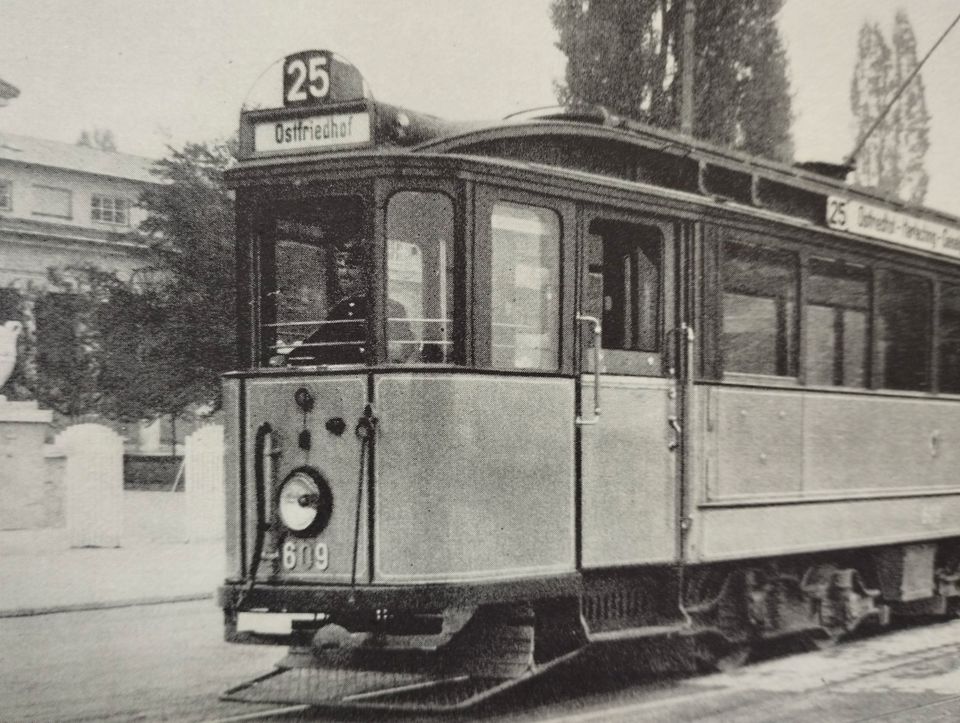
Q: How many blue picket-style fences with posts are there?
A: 0